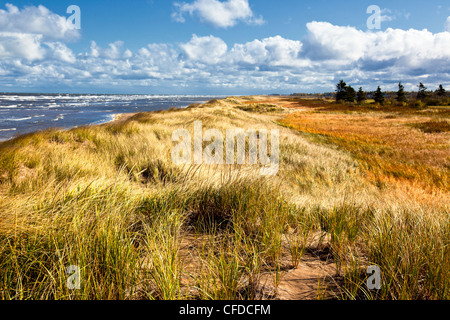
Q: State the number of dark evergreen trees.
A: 7